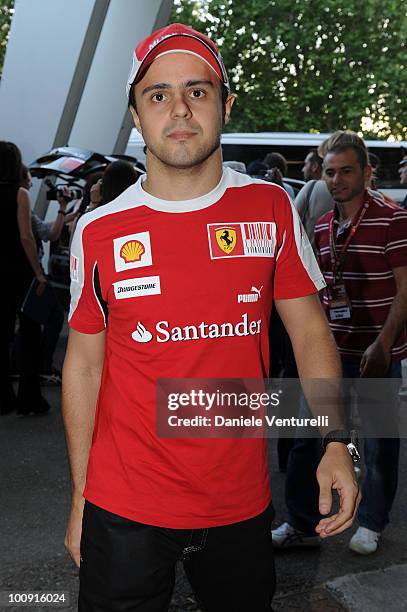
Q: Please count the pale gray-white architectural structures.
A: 2